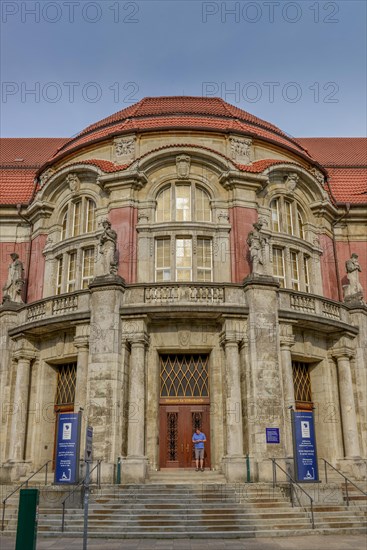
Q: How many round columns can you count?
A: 6